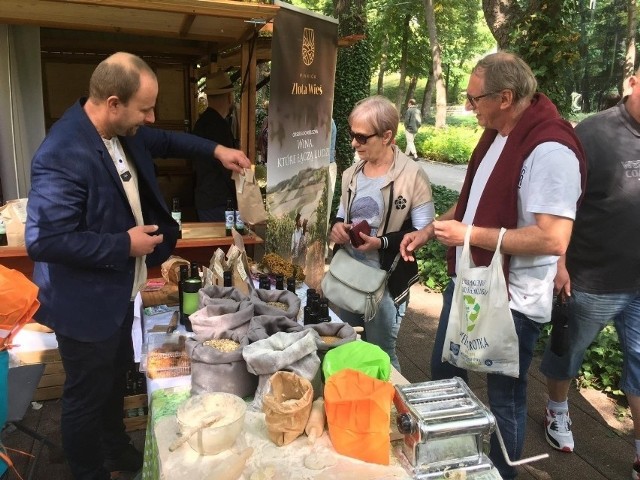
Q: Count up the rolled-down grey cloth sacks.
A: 7